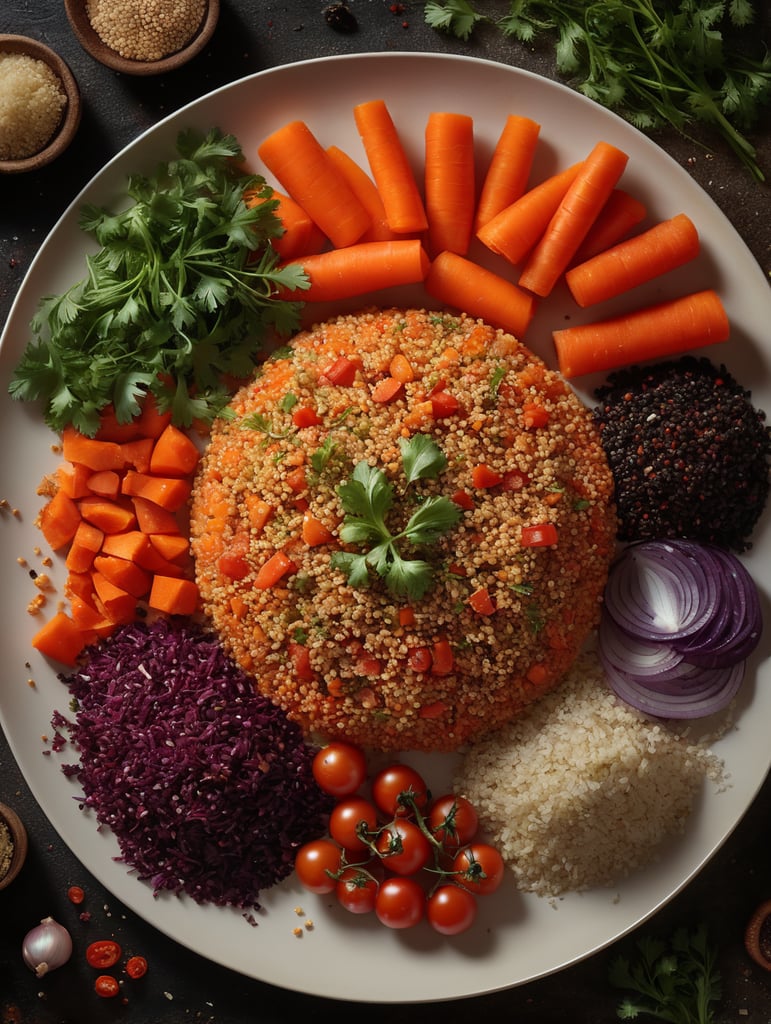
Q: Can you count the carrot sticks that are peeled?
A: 13